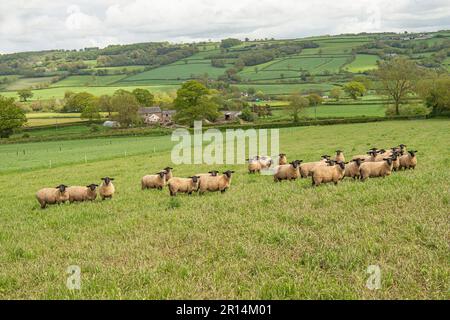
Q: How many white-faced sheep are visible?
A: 0